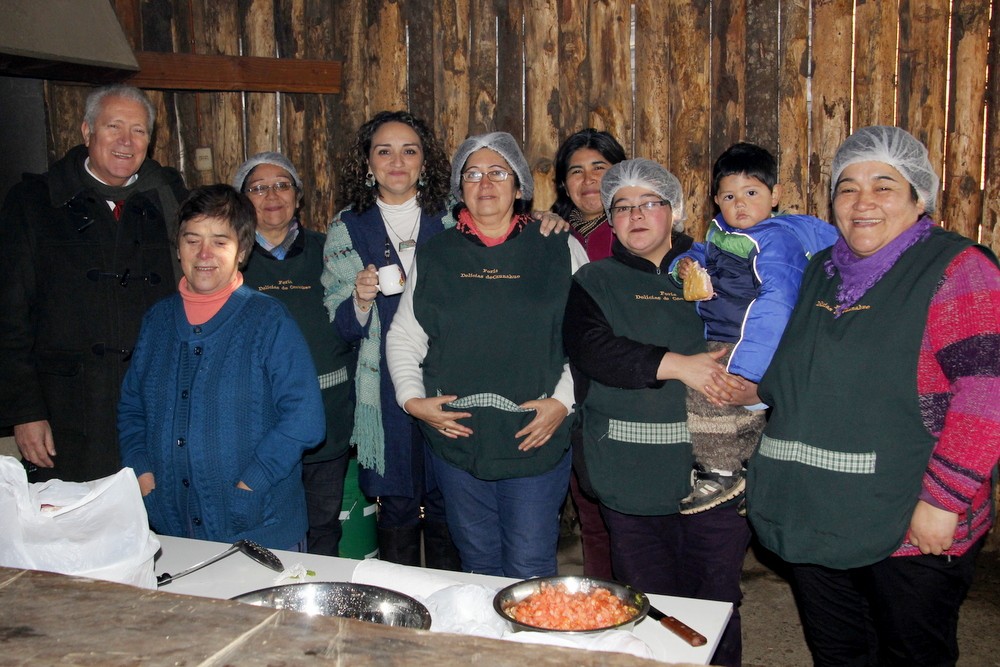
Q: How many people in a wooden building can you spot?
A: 9